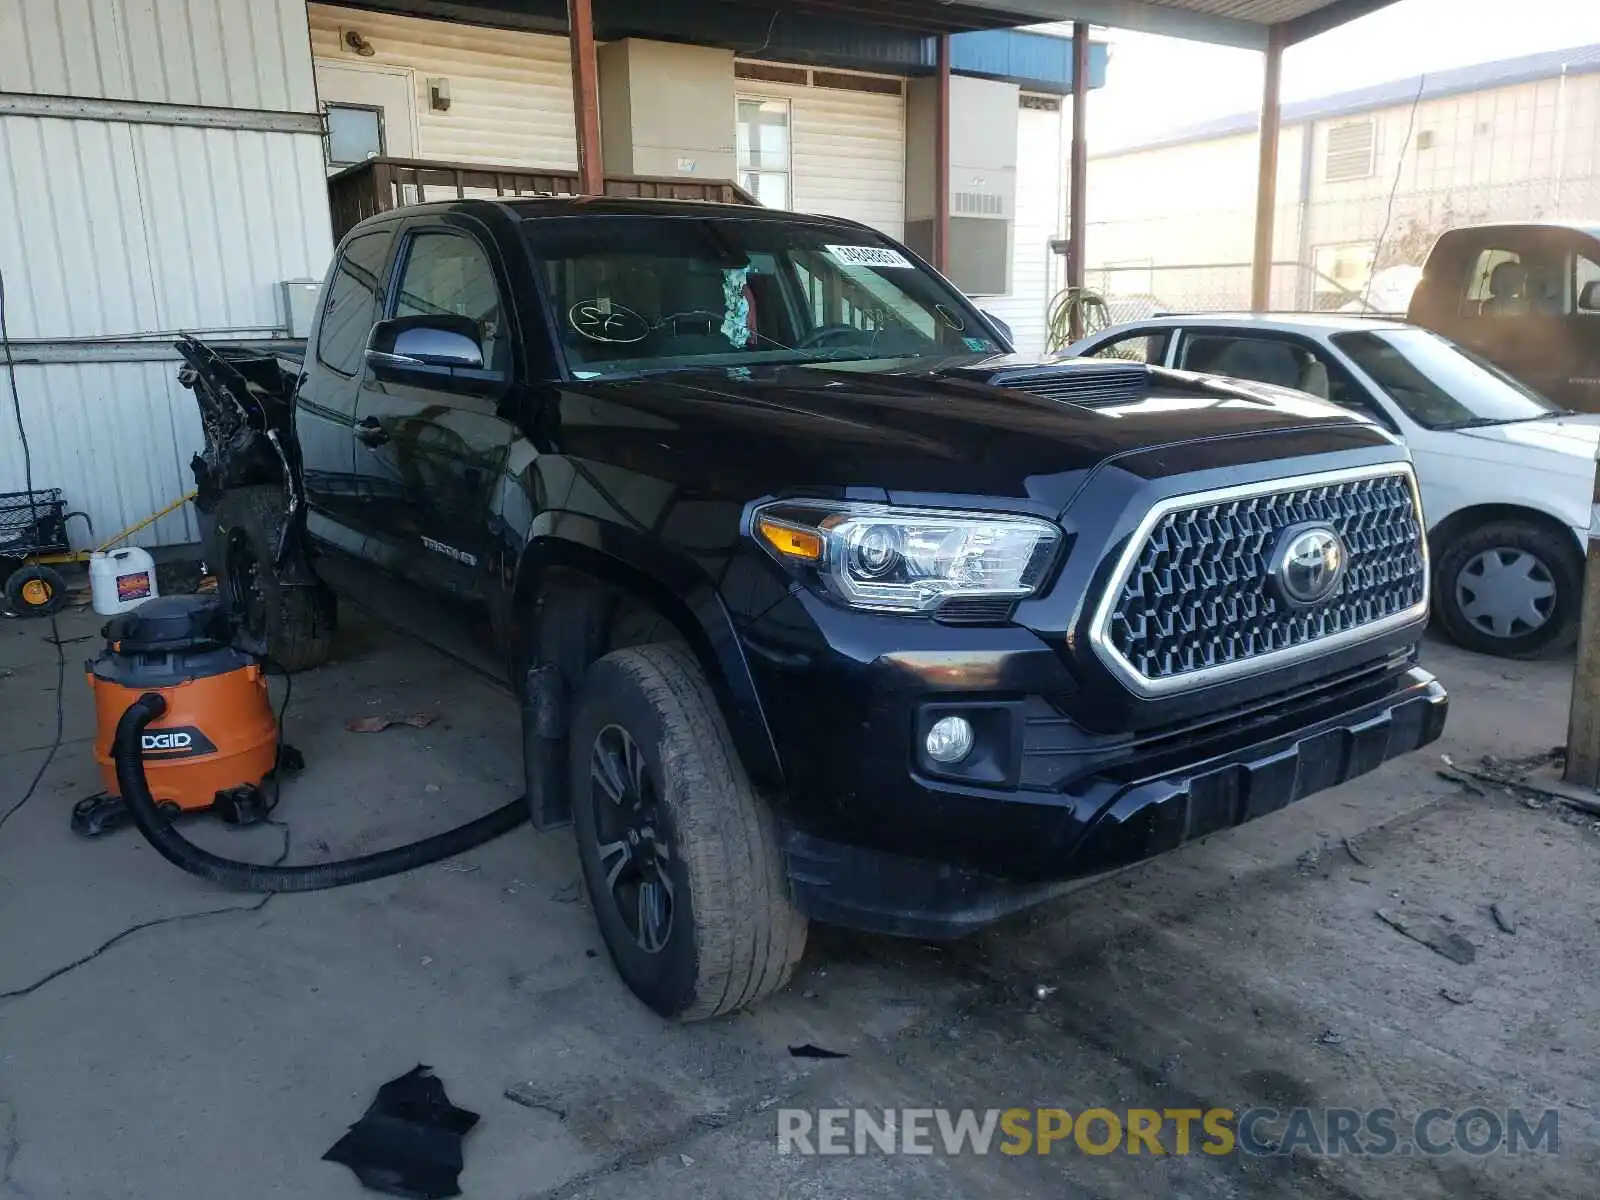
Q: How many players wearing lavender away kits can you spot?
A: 0